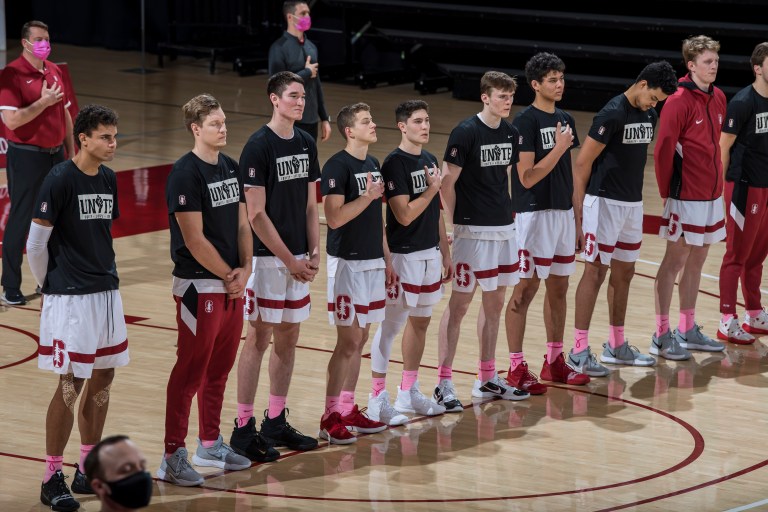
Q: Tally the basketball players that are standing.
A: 10